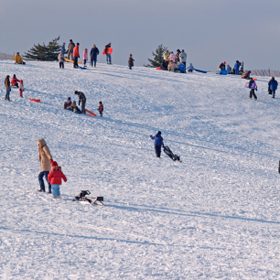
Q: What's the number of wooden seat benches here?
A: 0